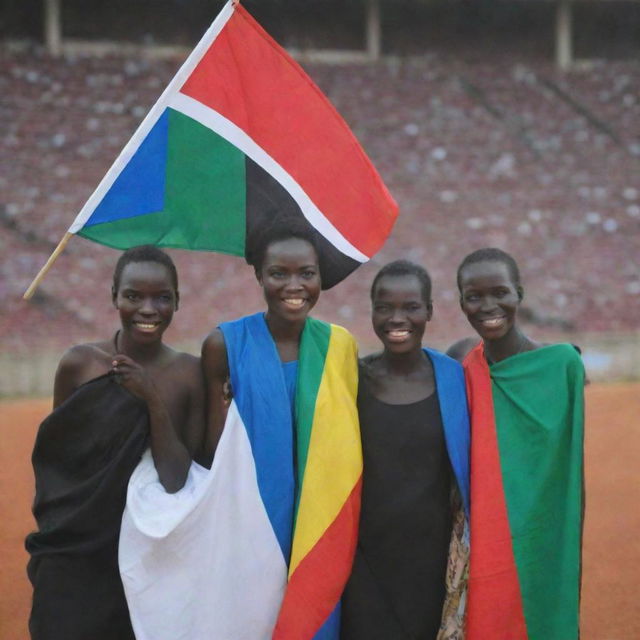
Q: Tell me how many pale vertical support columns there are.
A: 3